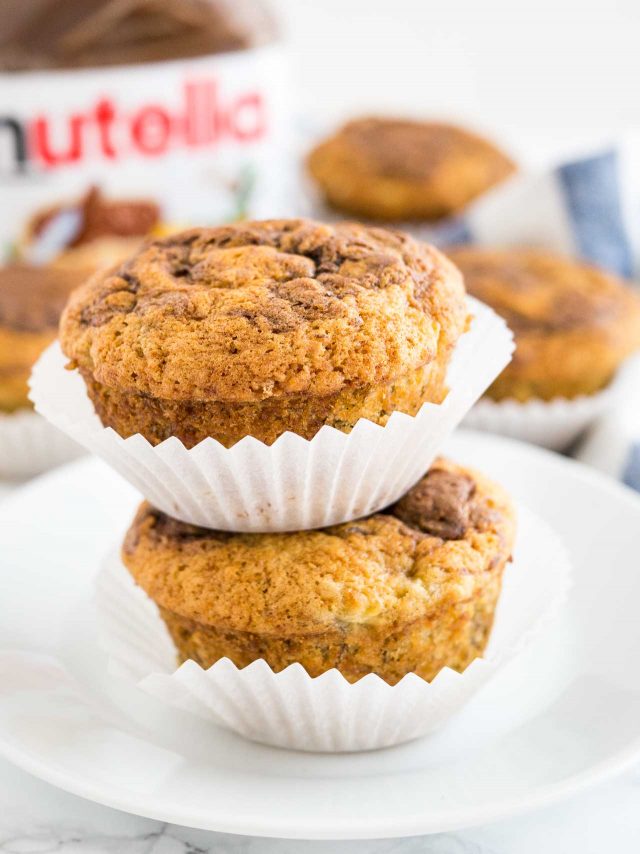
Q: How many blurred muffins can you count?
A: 3